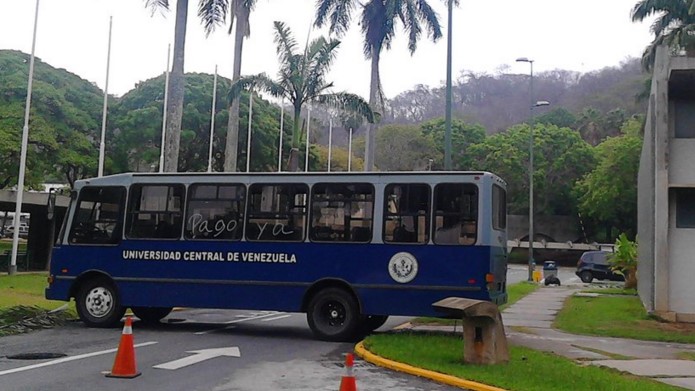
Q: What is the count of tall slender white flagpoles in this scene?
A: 9